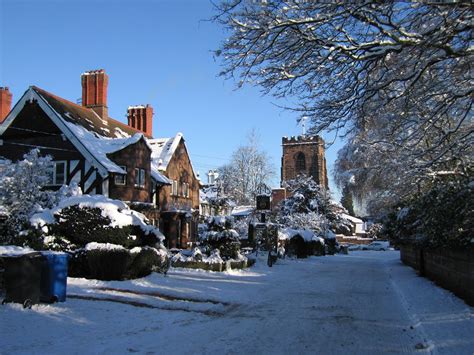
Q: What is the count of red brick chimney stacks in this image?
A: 3